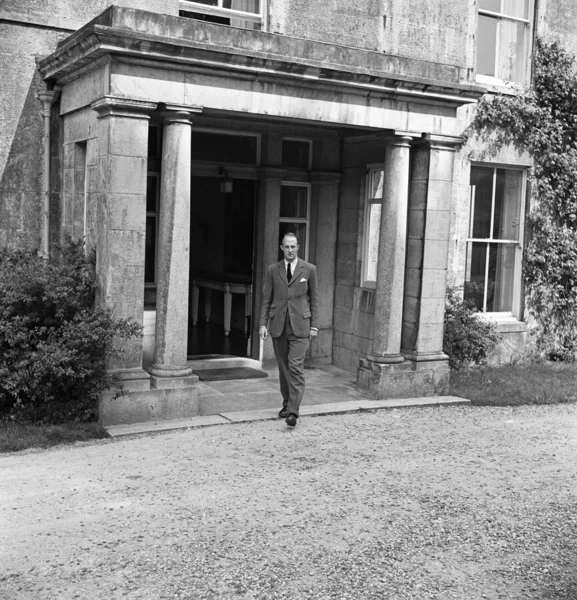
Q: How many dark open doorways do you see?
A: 1